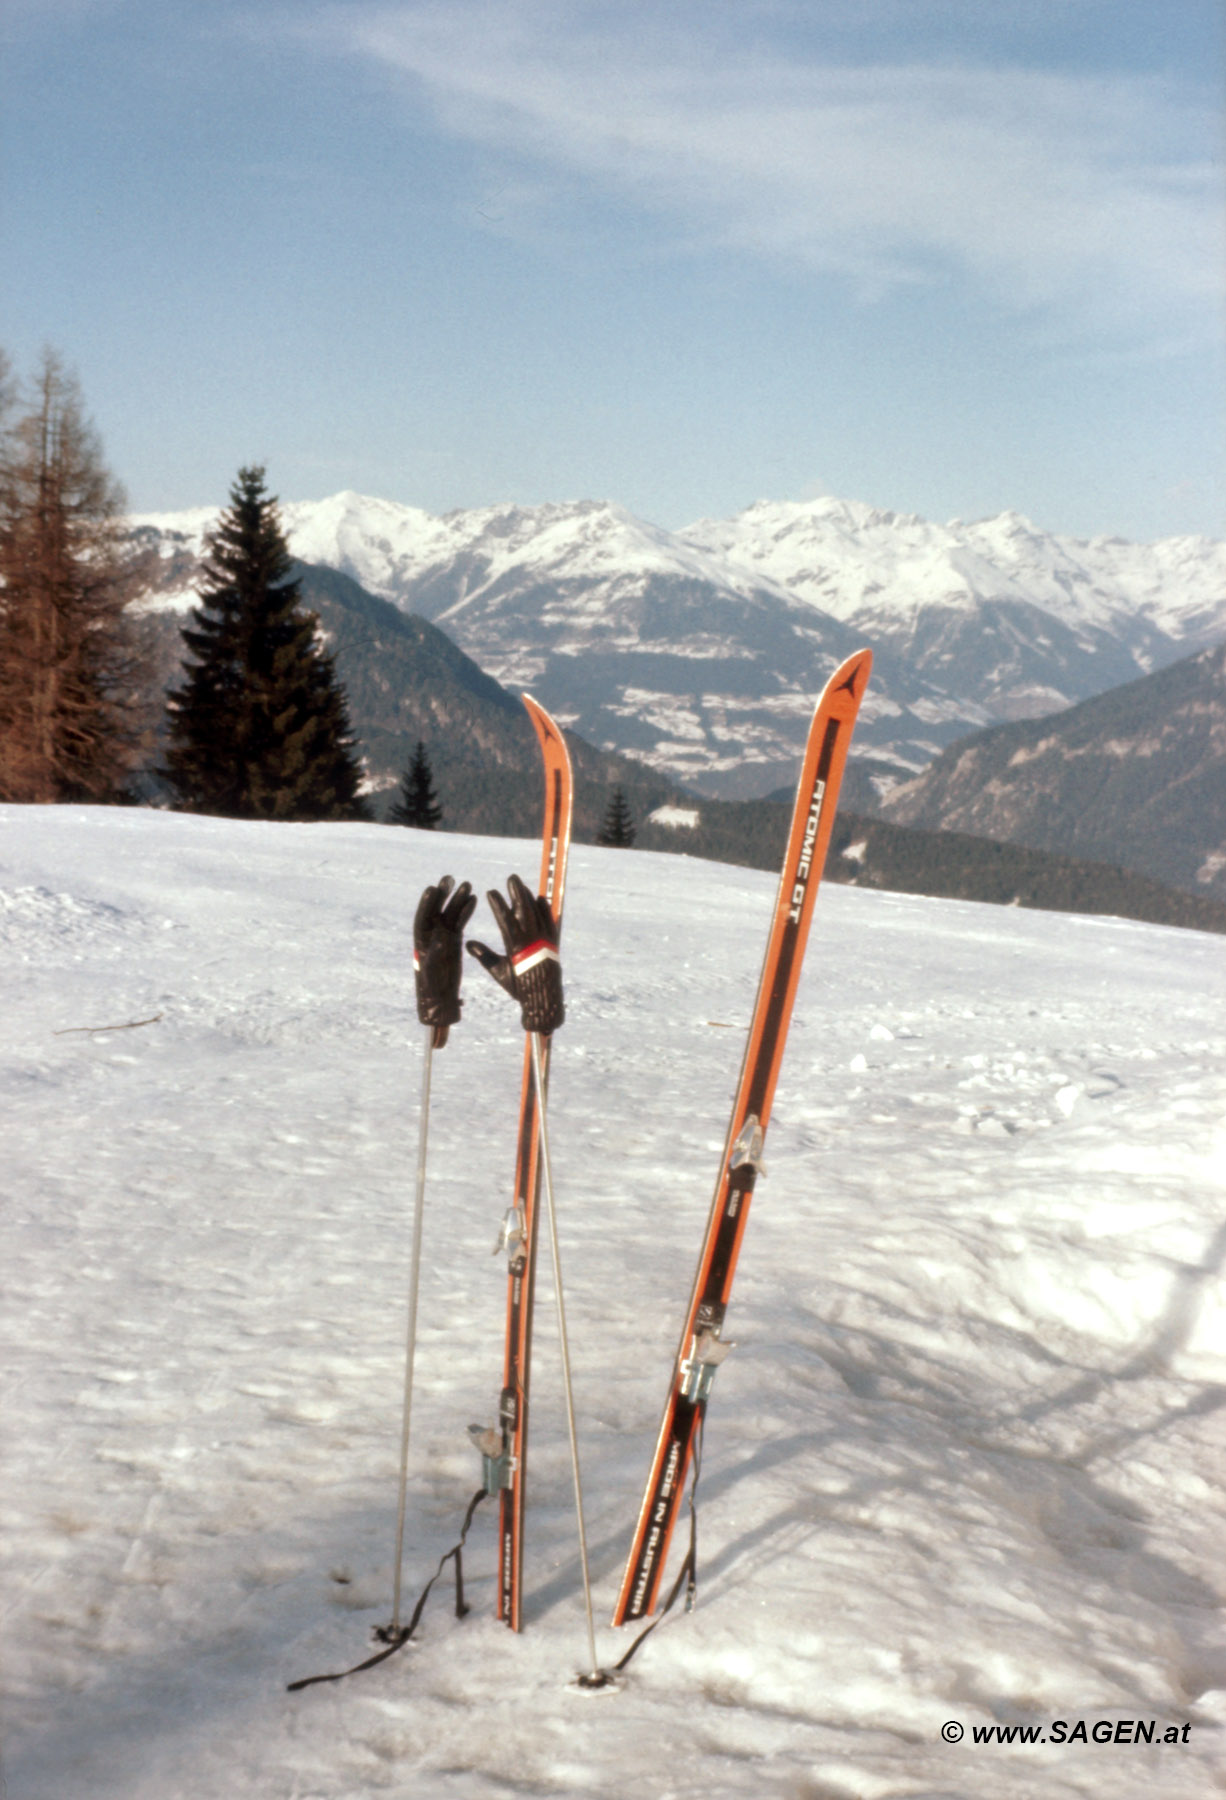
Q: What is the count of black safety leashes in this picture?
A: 2